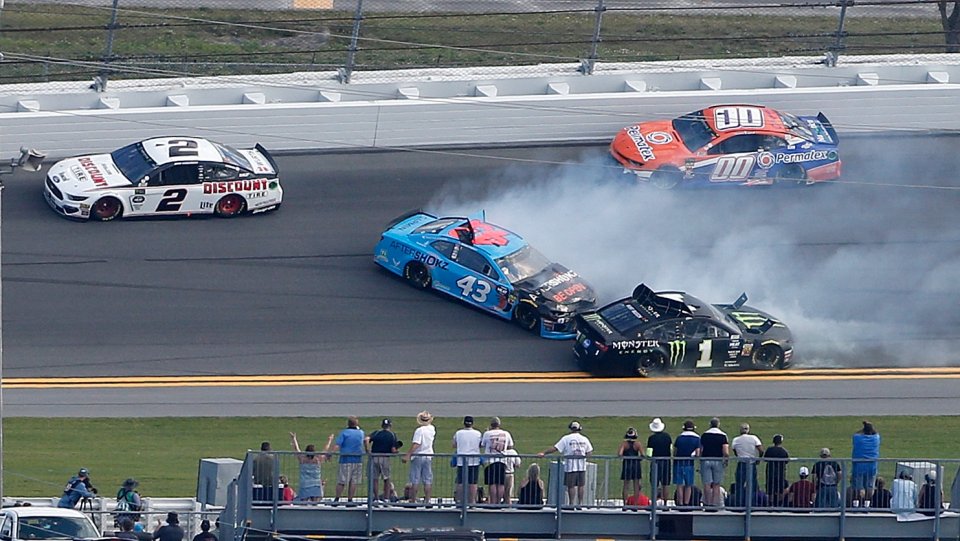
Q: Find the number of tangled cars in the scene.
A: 2